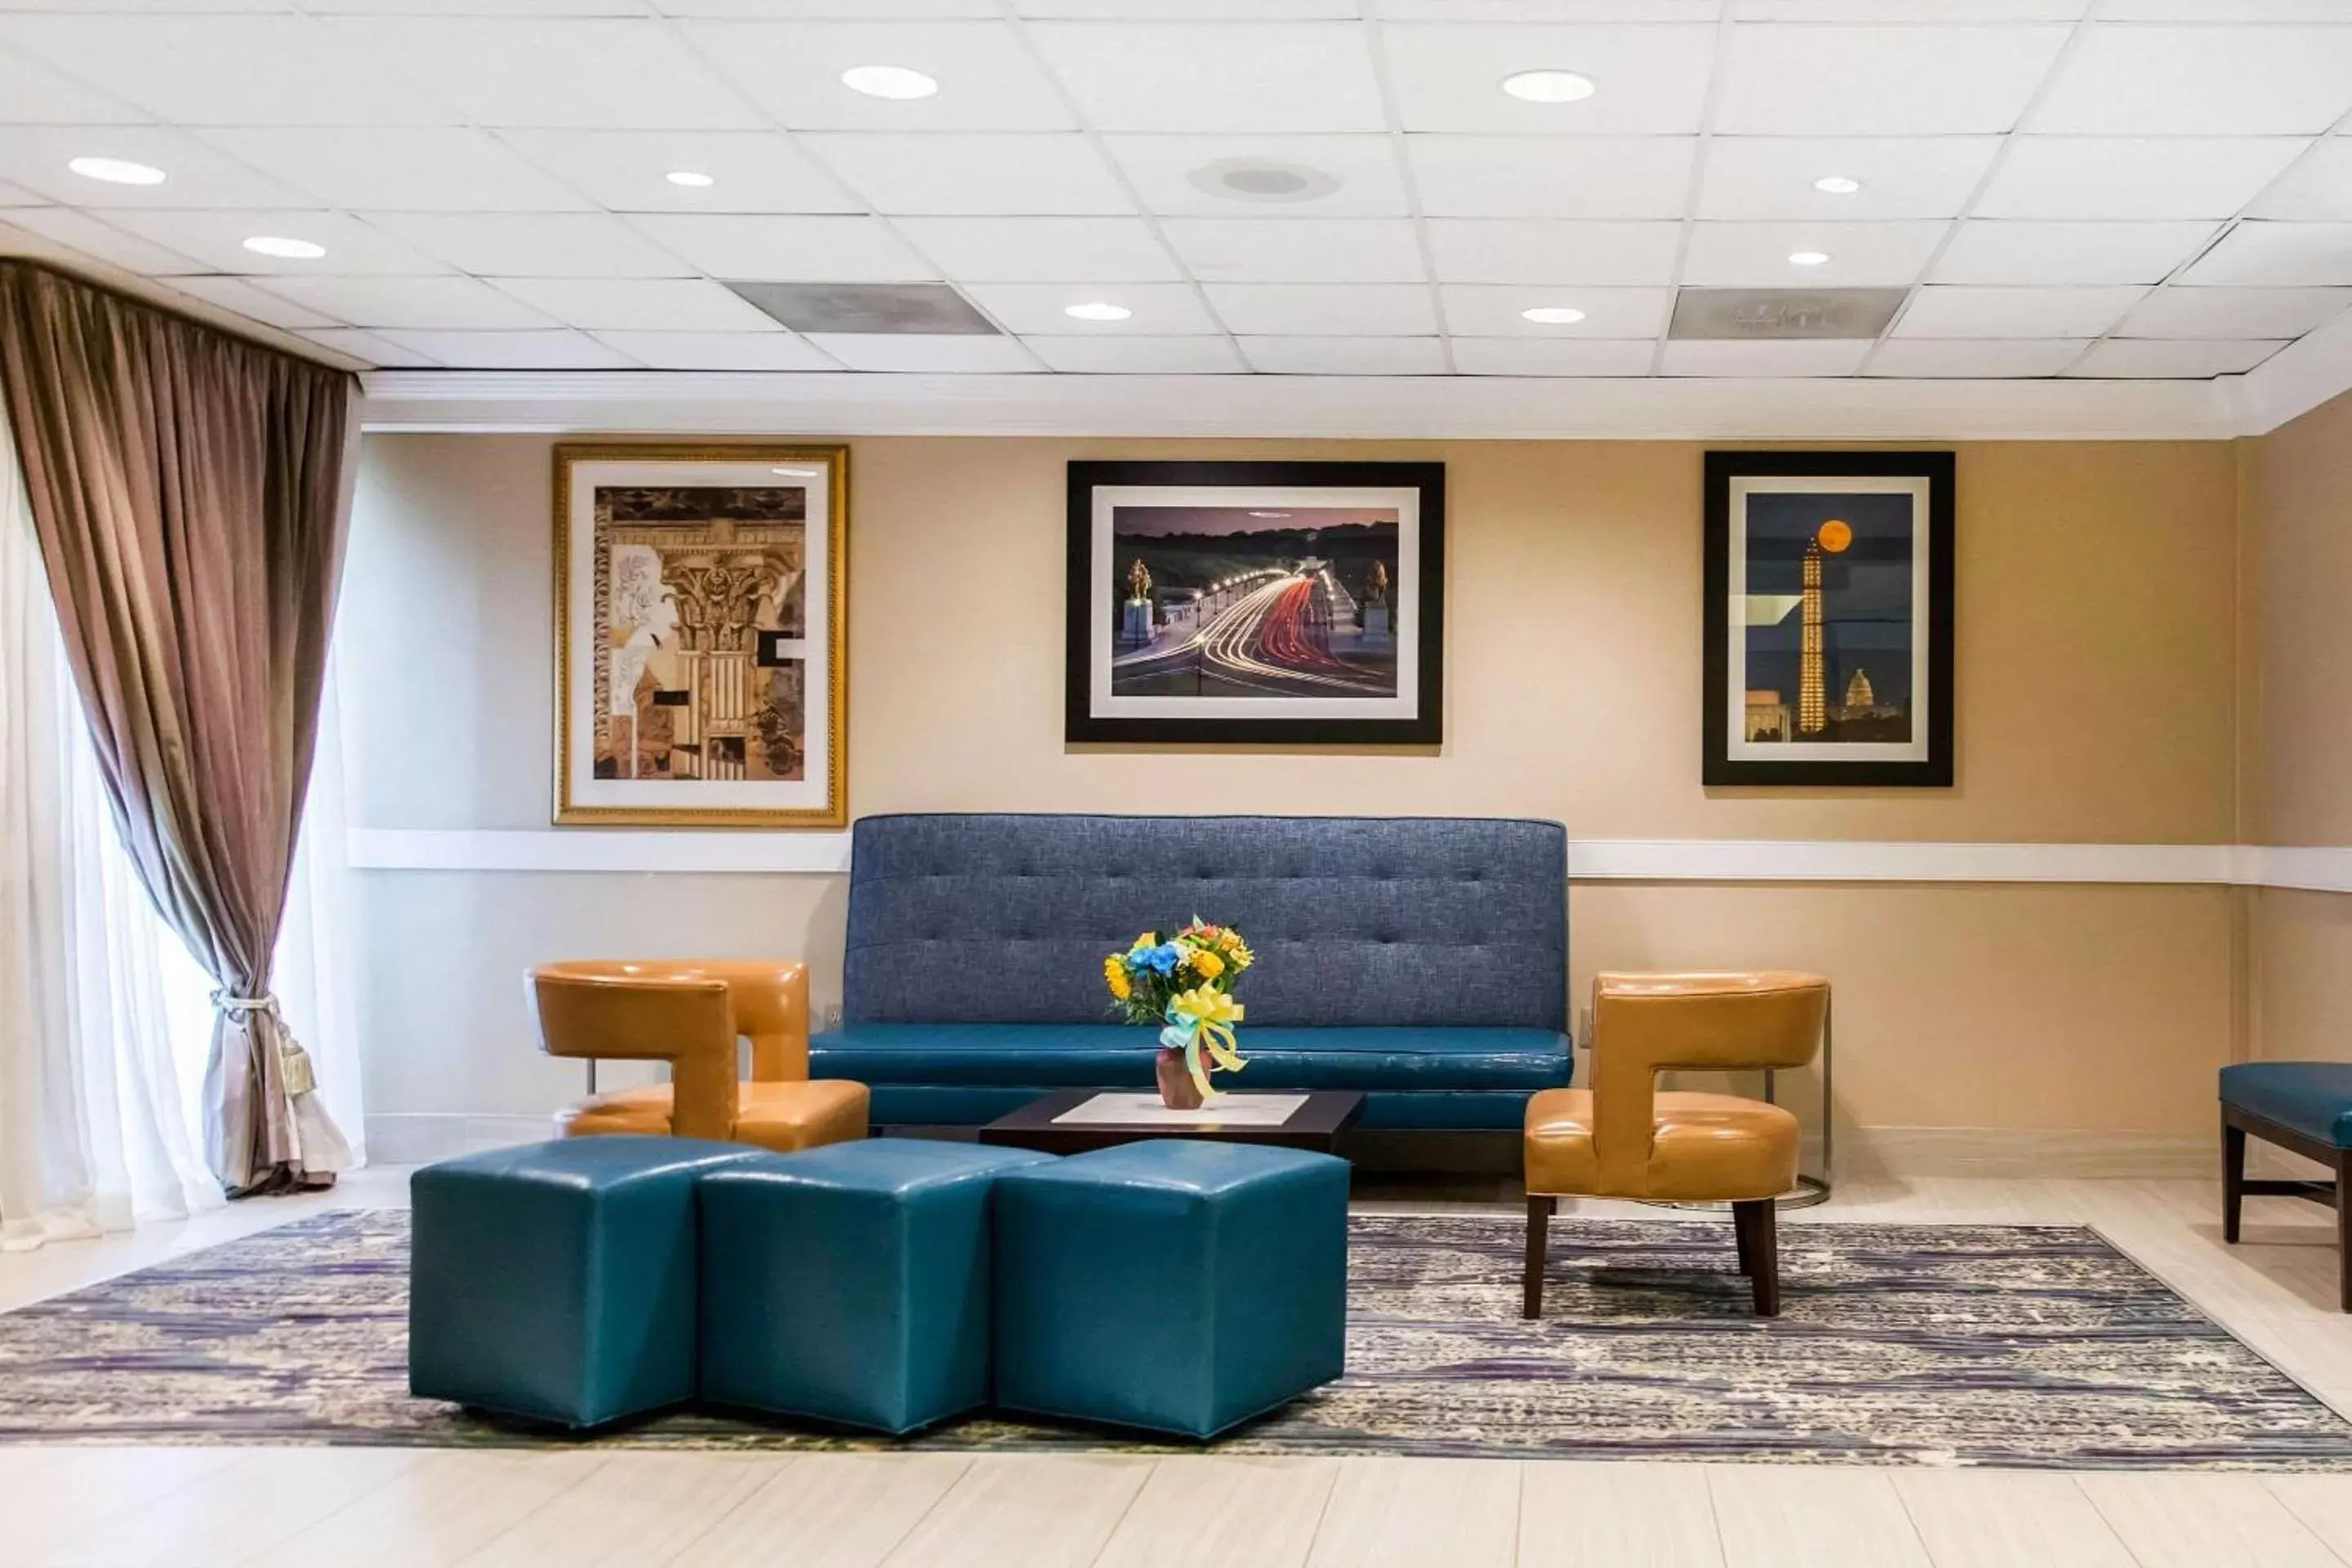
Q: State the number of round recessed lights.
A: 9